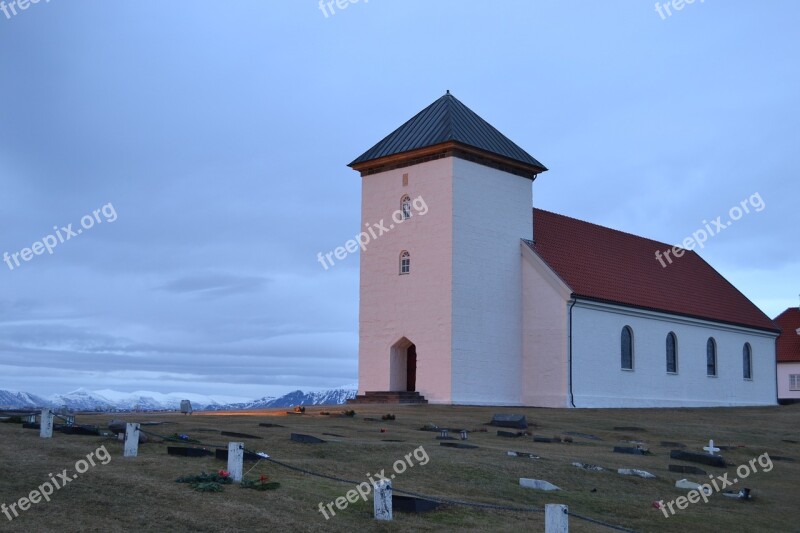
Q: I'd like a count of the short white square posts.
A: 5